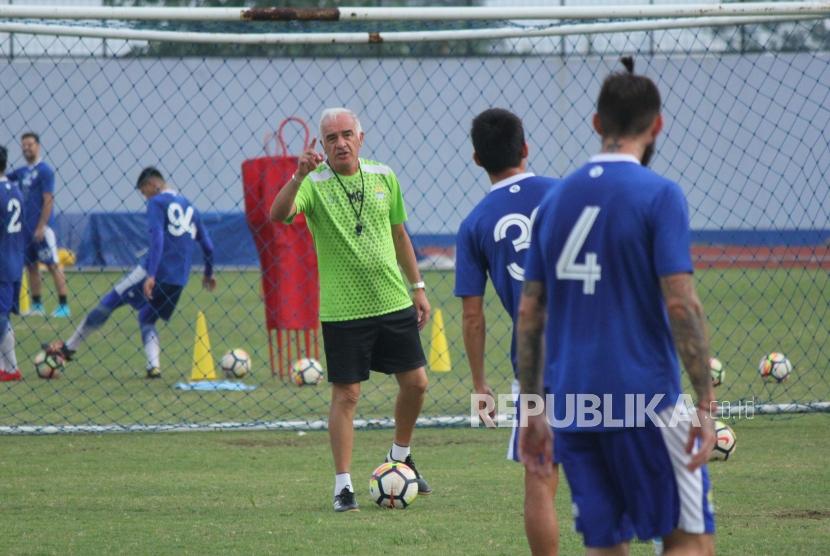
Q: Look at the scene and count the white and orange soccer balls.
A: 7